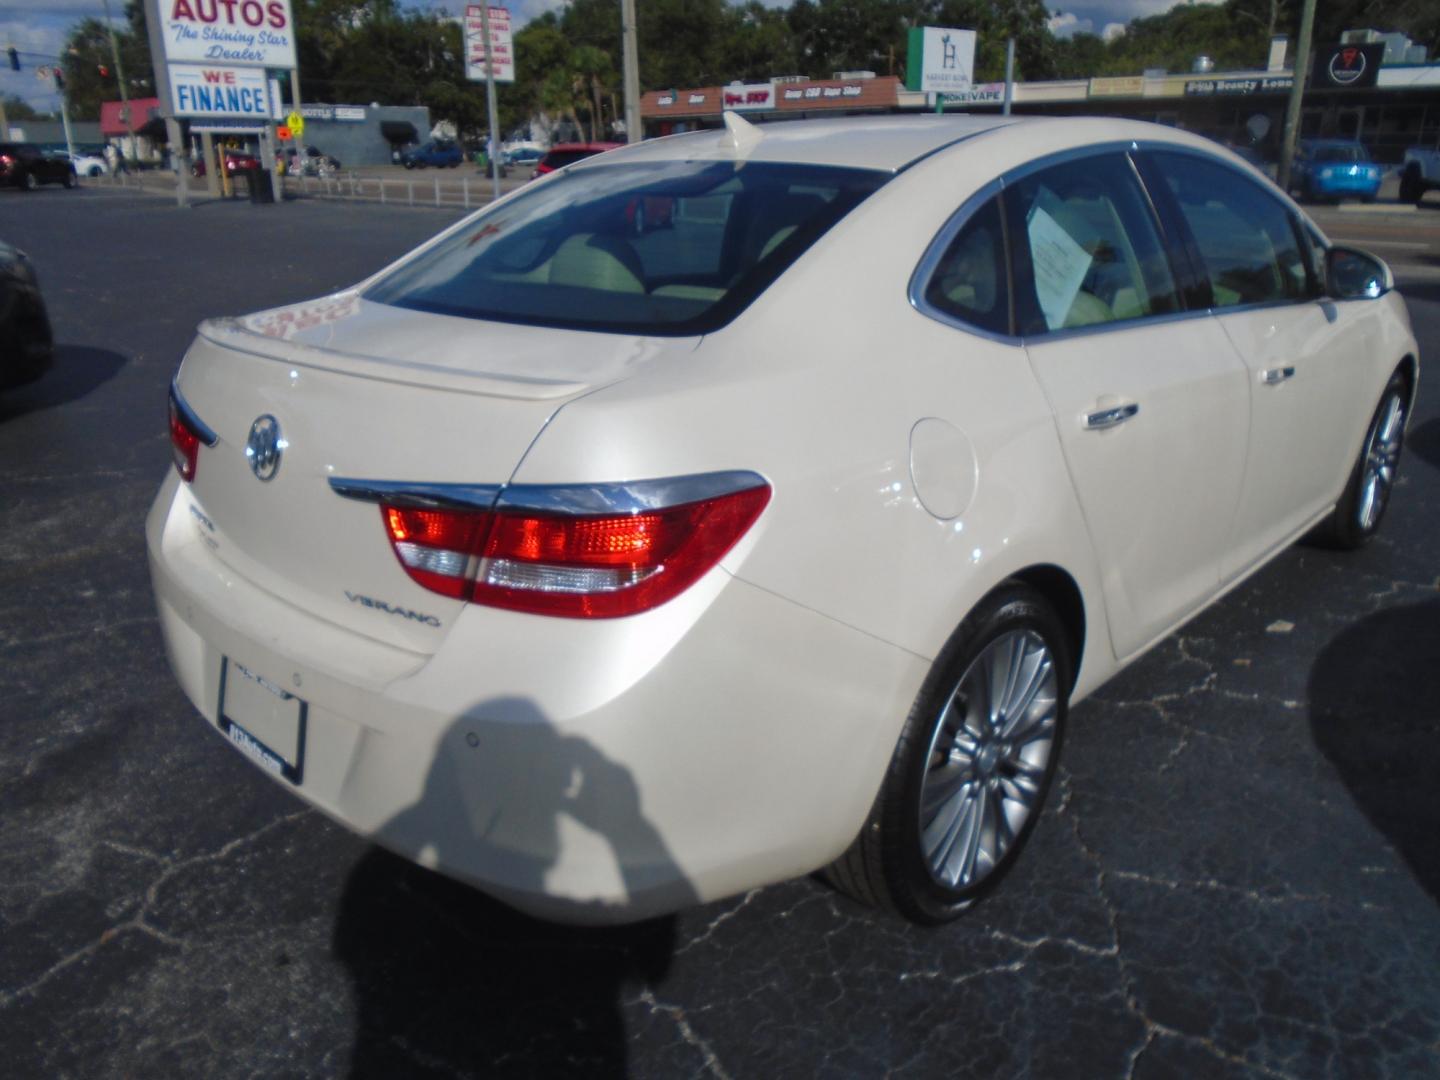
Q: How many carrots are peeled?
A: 0